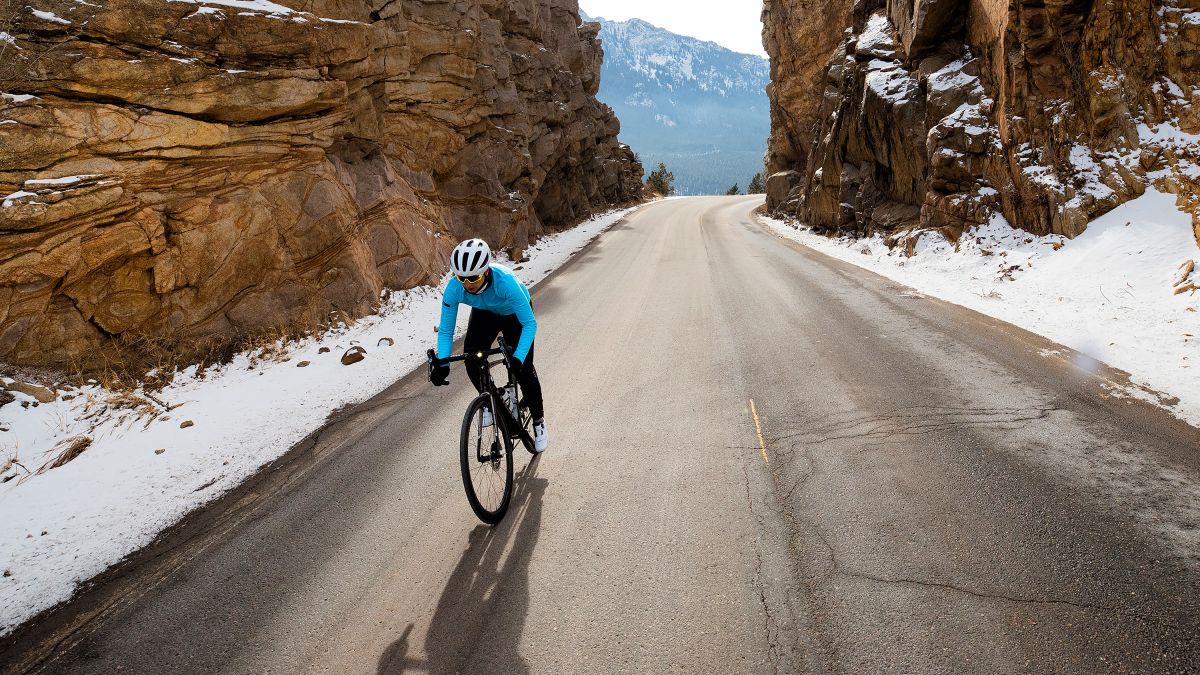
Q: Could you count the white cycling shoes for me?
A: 2